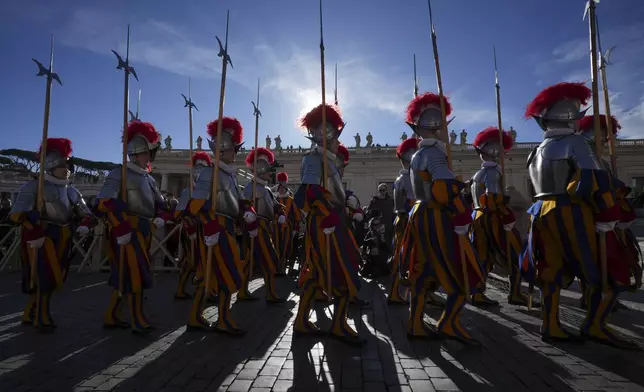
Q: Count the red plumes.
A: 13